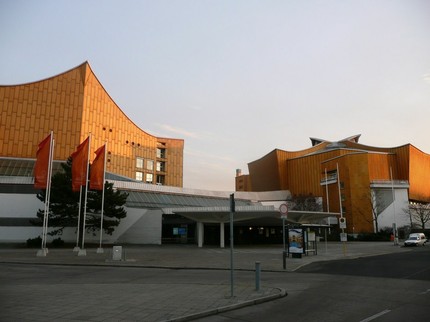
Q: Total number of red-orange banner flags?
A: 3